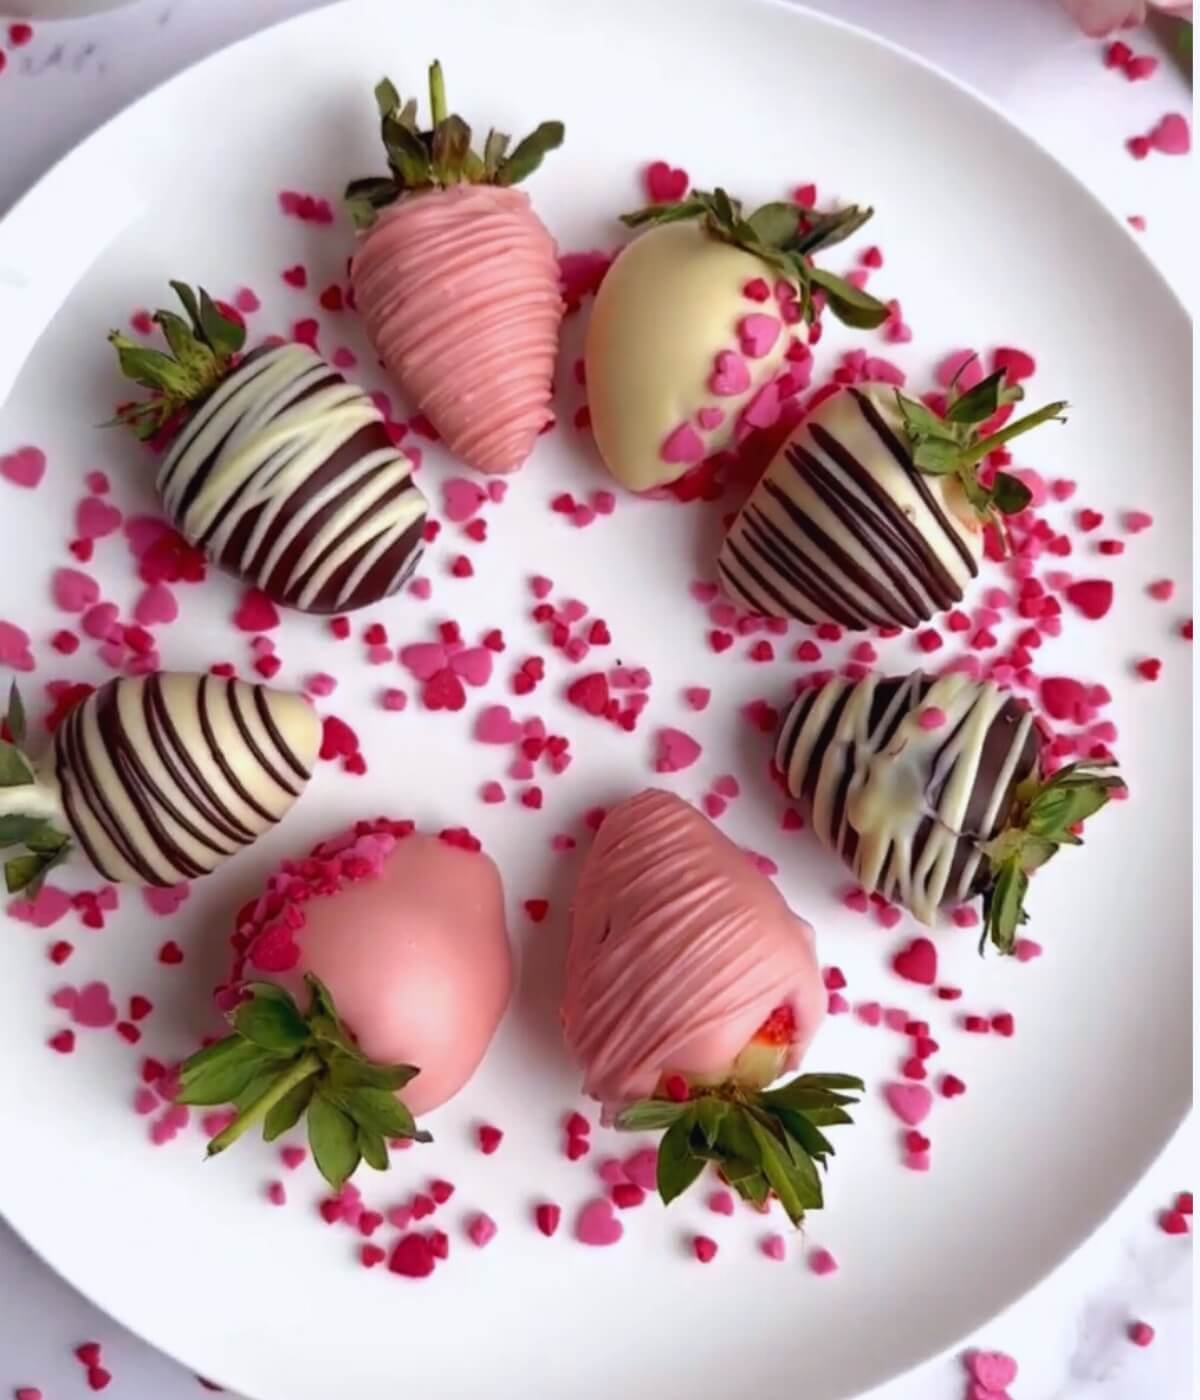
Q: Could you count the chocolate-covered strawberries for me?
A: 8